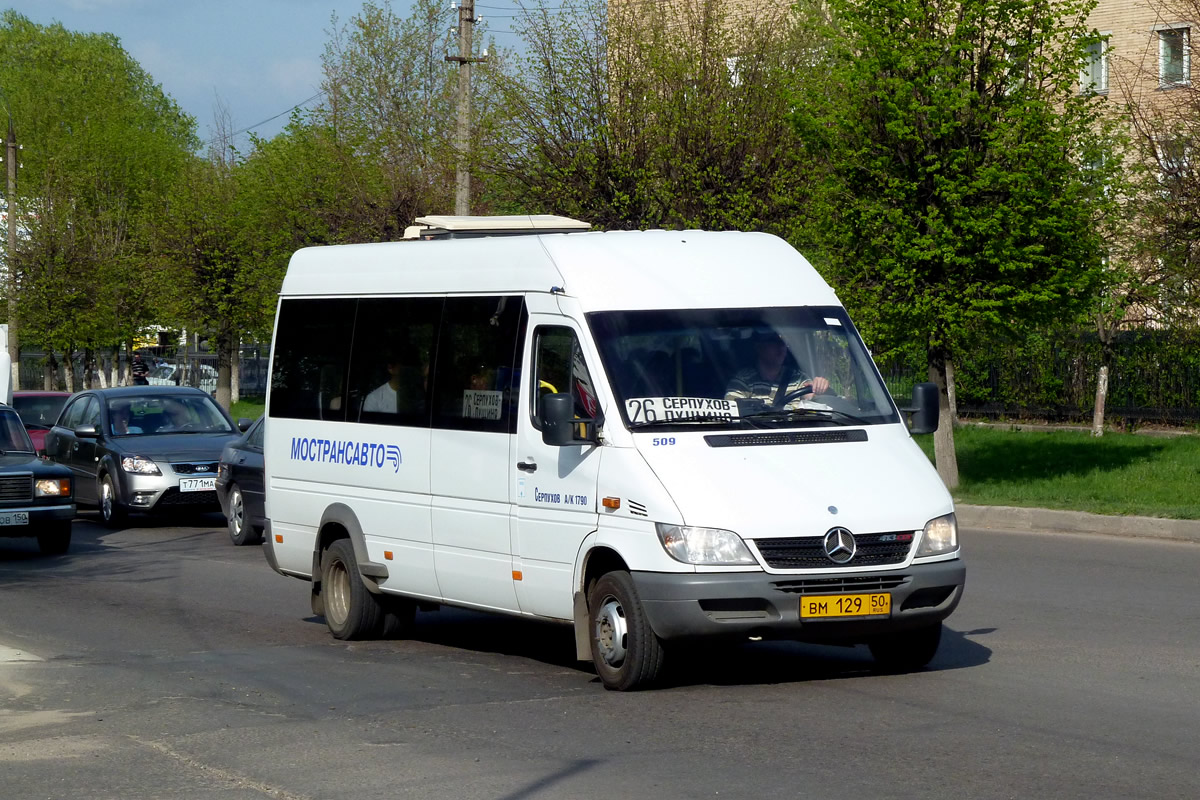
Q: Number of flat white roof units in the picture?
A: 1